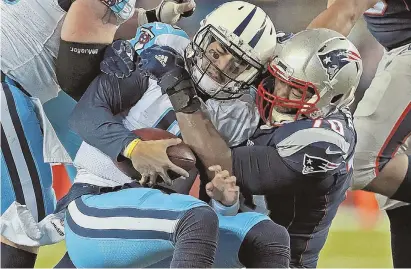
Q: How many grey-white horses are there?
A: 0